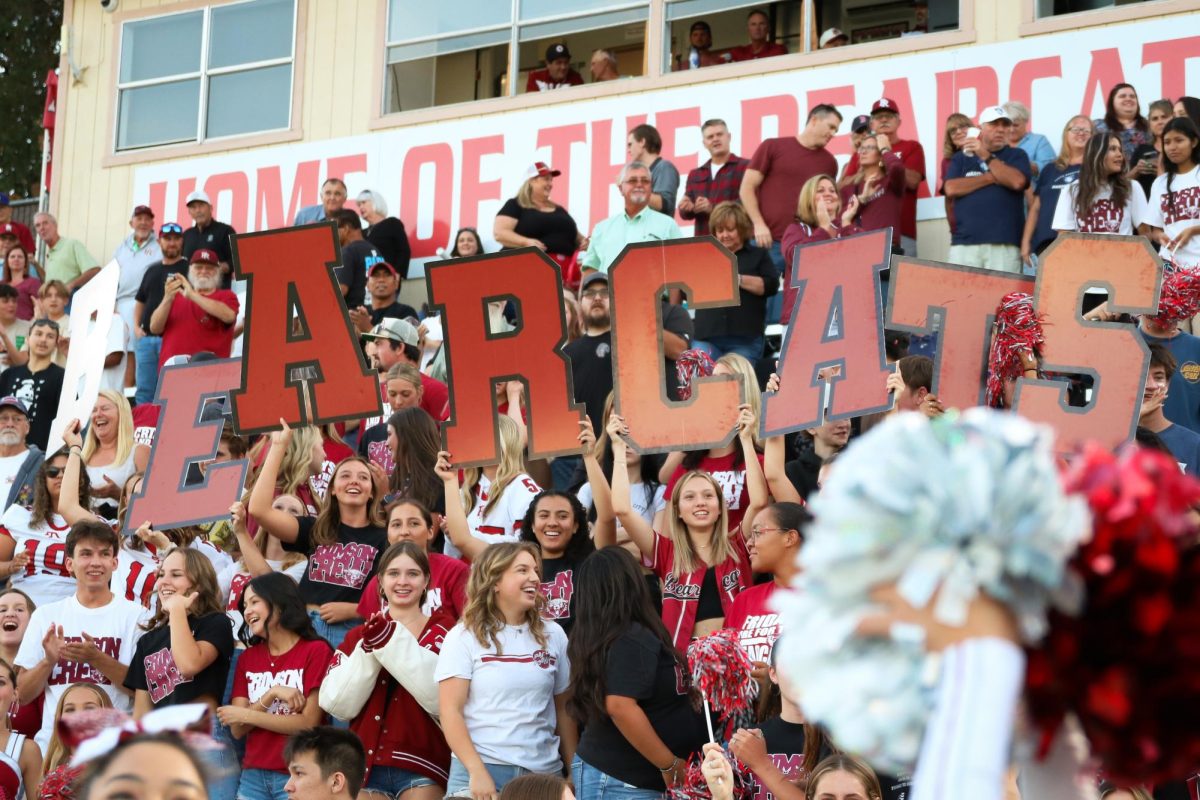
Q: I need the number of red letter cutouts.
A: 7